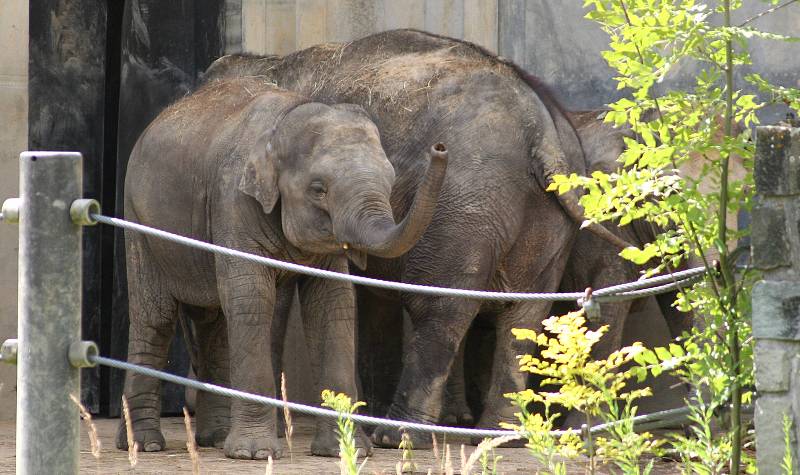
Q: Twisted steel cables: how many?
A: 2